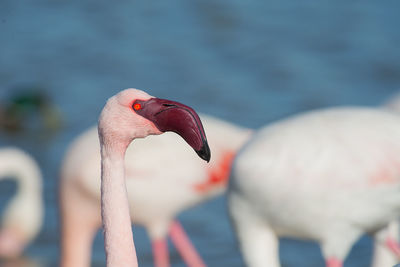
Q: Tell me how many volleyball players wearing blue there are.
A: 0